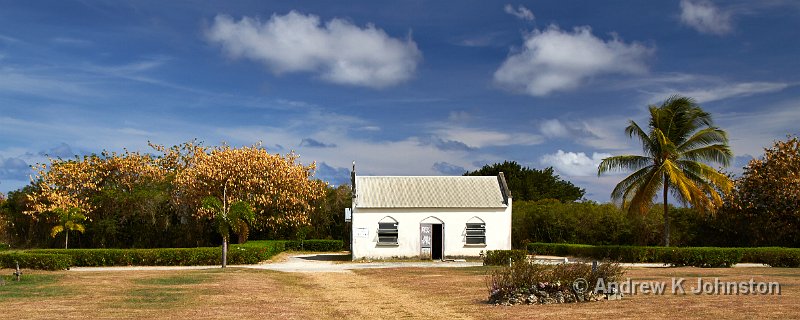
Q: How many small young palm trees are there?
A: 2